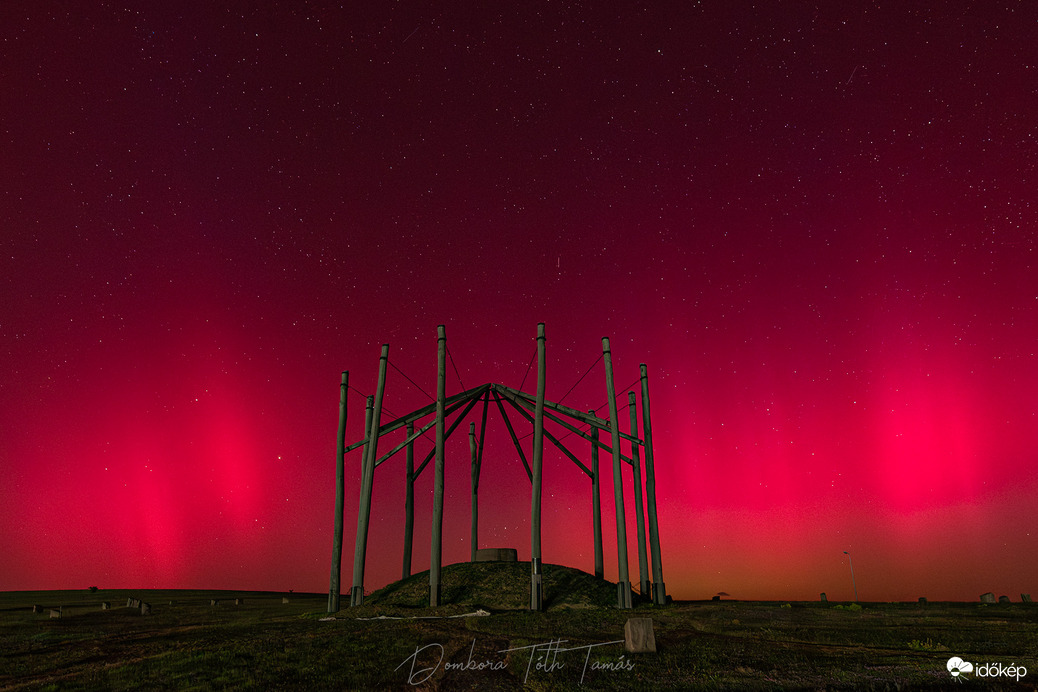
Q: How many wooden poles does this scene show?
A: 11